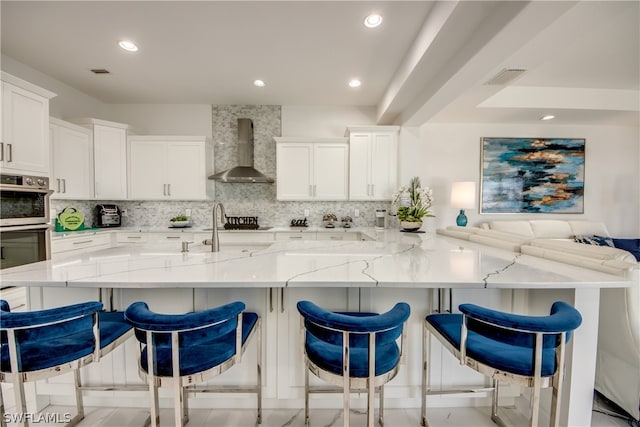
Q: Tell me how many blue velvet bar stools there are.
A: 4